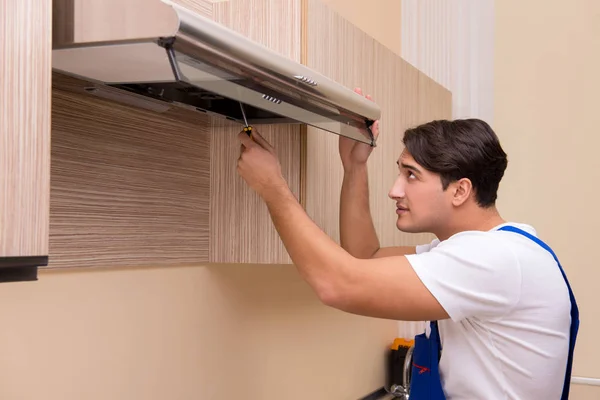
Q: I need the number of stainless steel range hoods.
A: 1